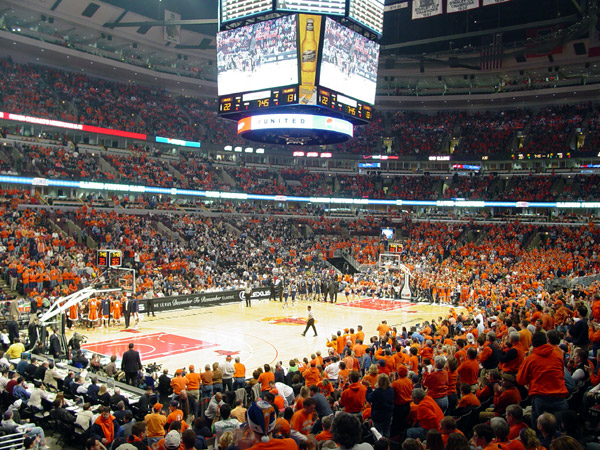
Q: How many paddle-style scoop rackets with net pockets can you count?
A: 0